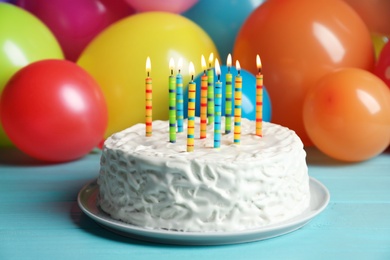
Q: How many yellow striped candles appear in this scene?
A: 2